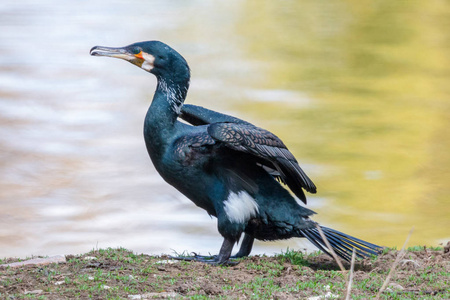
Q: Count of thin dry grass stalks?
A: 3